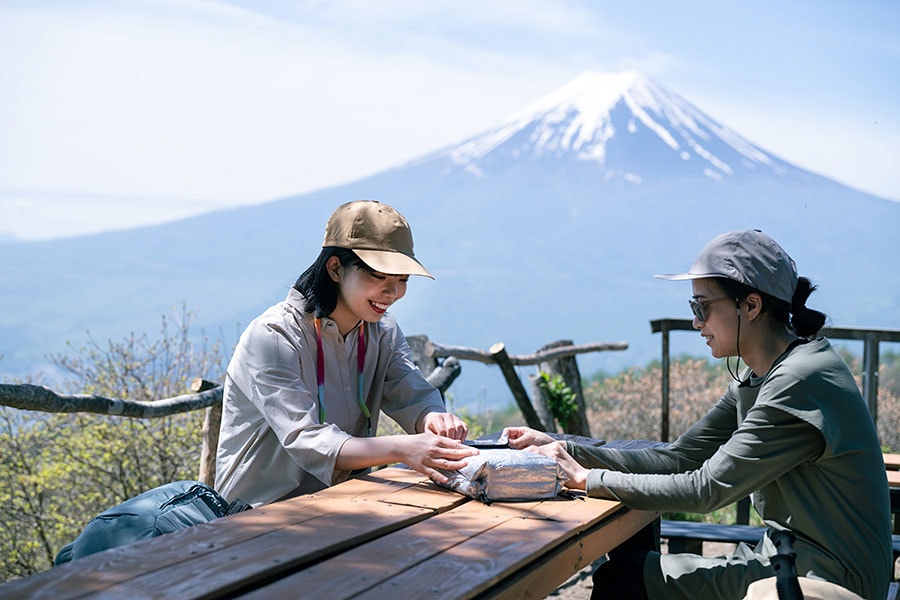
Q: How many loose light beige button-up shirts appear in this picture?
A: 1